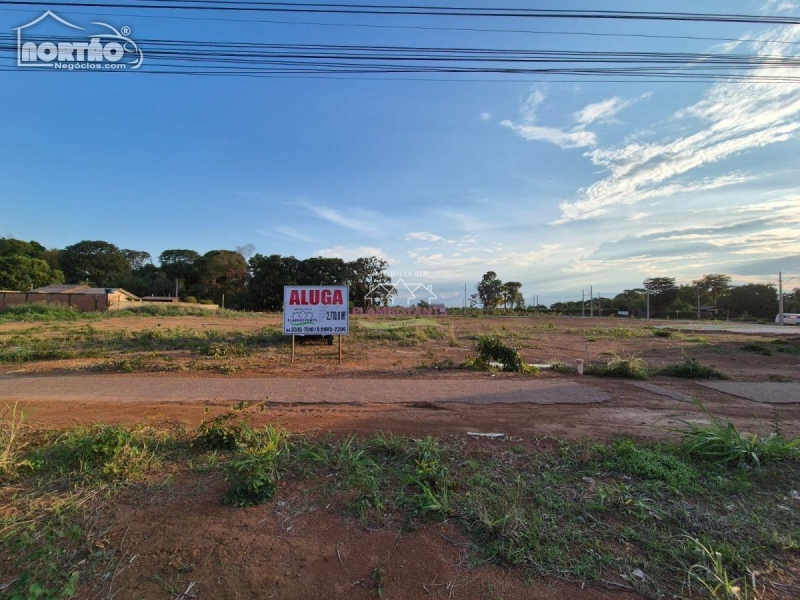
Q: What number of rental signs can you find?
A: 1